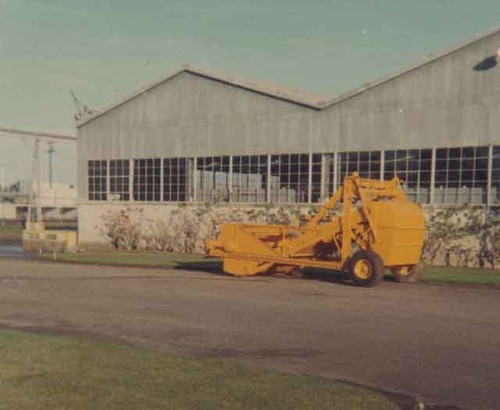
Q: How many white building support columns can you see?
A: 11